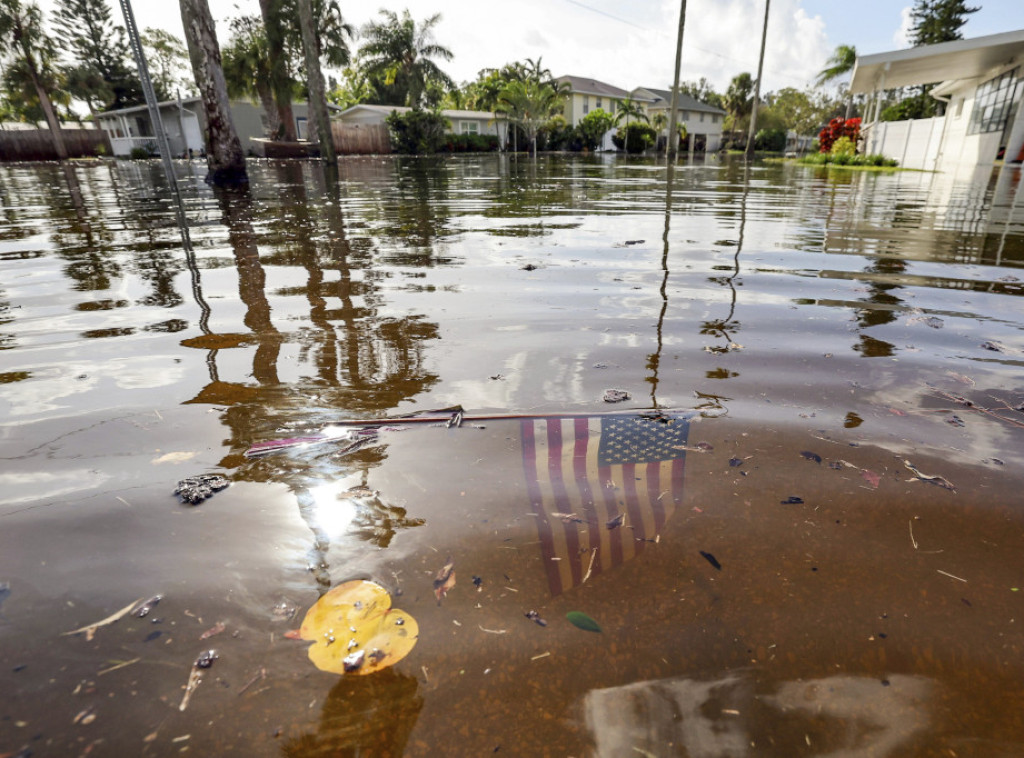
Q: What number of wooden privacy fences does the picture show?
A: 2